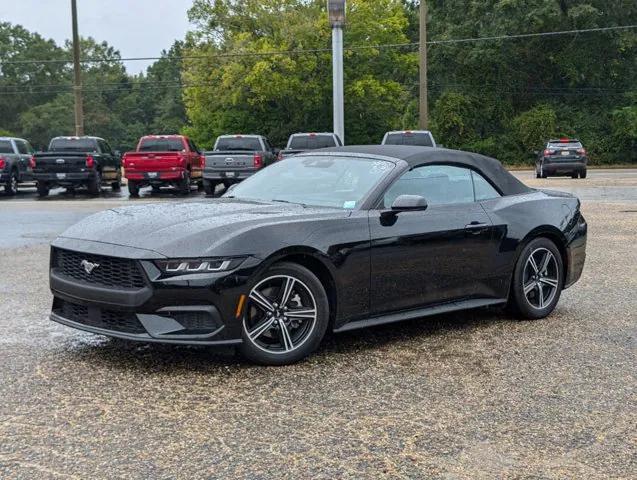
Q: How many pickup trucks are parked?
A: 6